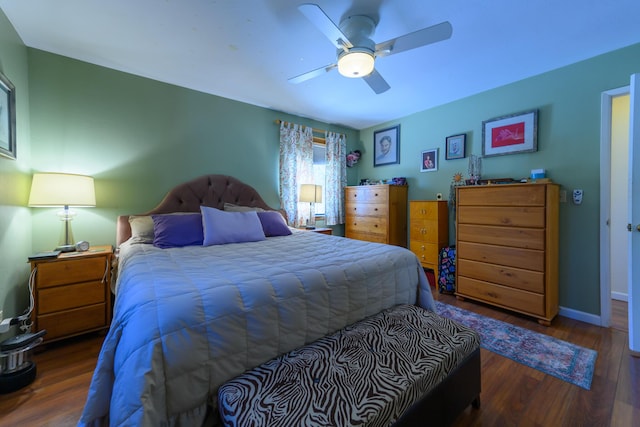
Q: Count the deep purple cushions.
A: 2